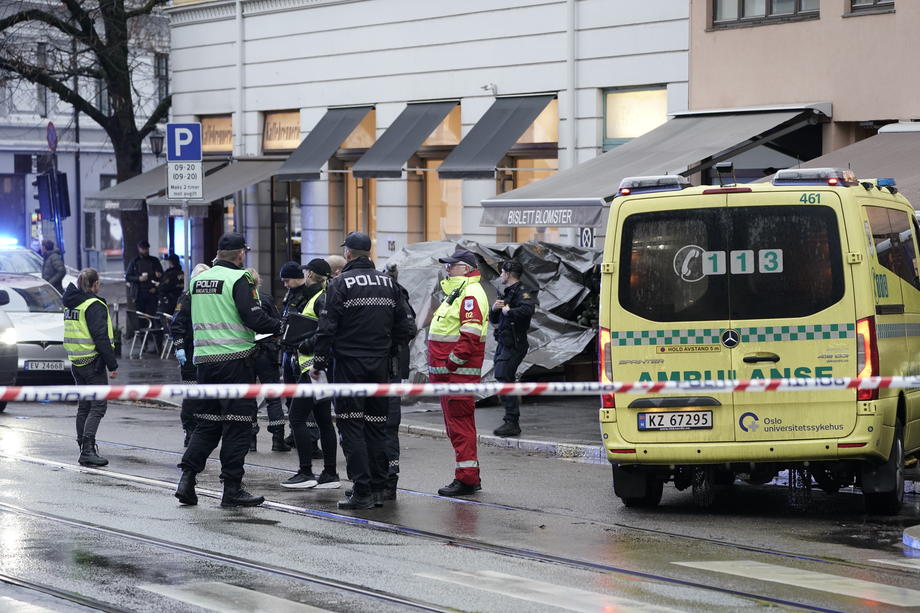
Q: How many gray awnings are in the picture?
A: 7